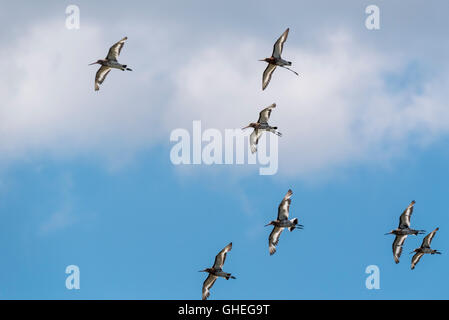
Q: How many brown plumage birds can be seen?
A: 7